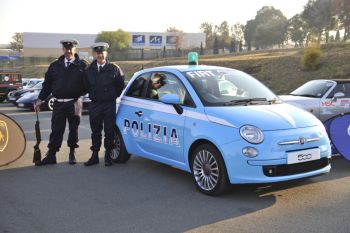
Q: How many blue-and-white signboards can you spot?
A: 3